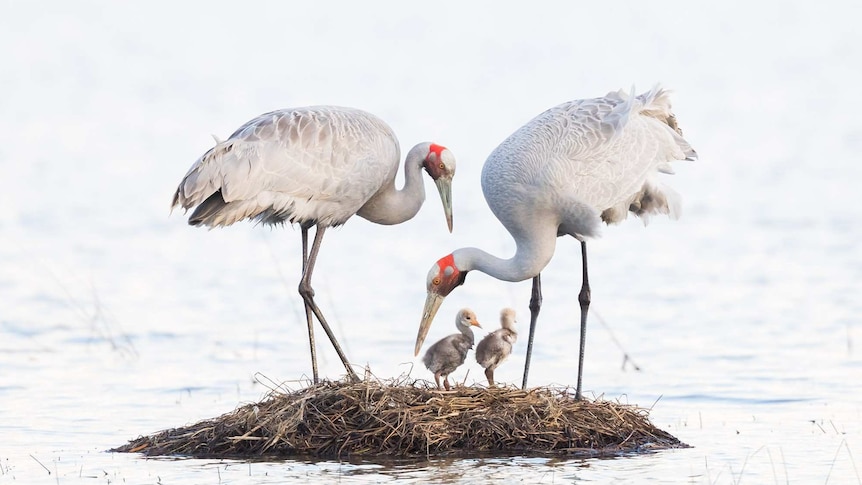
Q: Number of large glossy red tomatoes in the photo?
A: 0